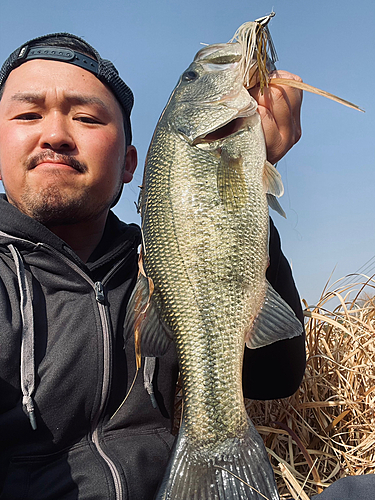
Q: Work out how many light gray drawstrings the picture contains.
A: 2